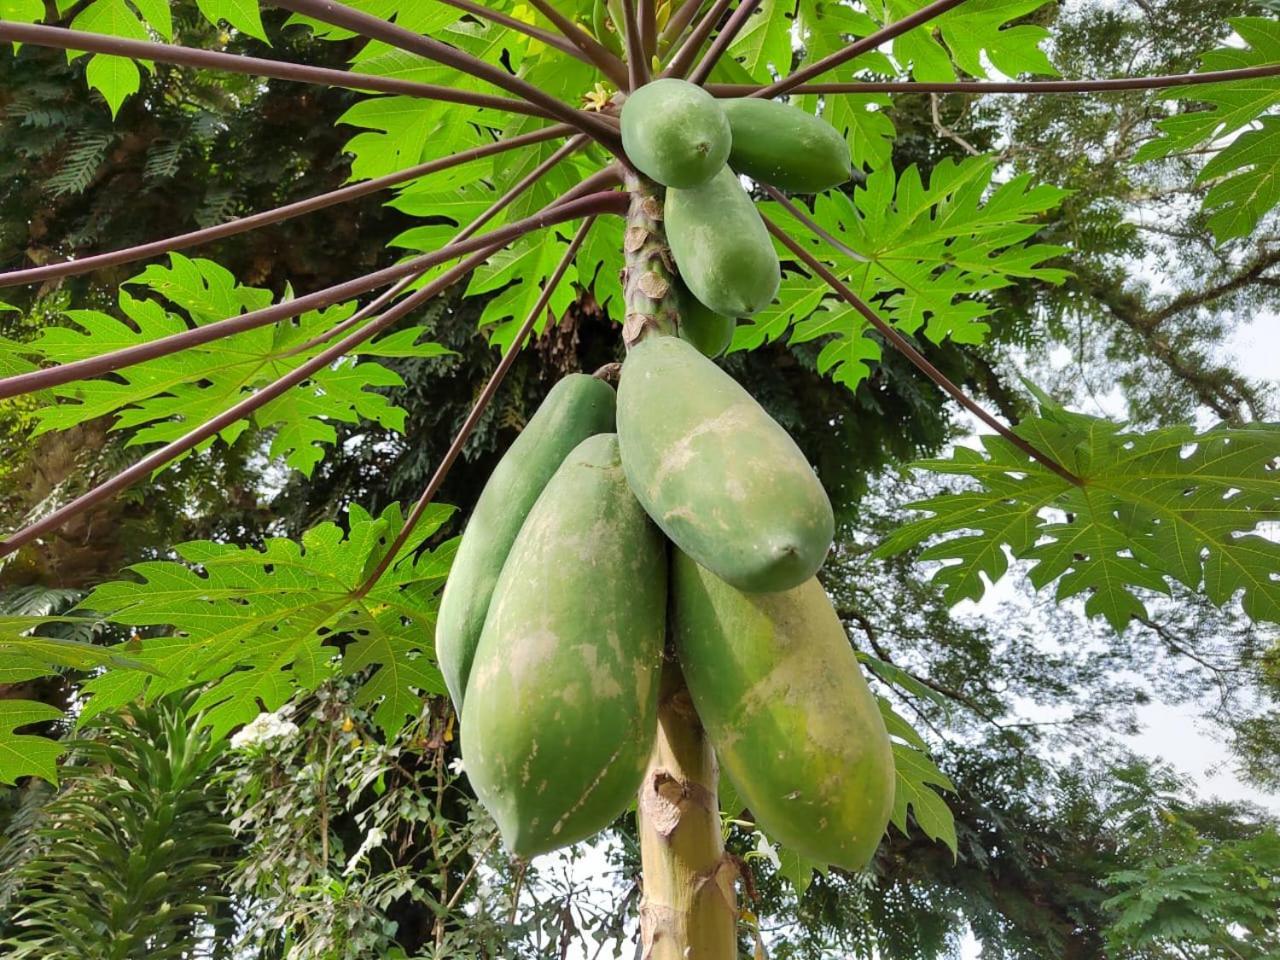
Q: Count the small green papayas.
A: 4